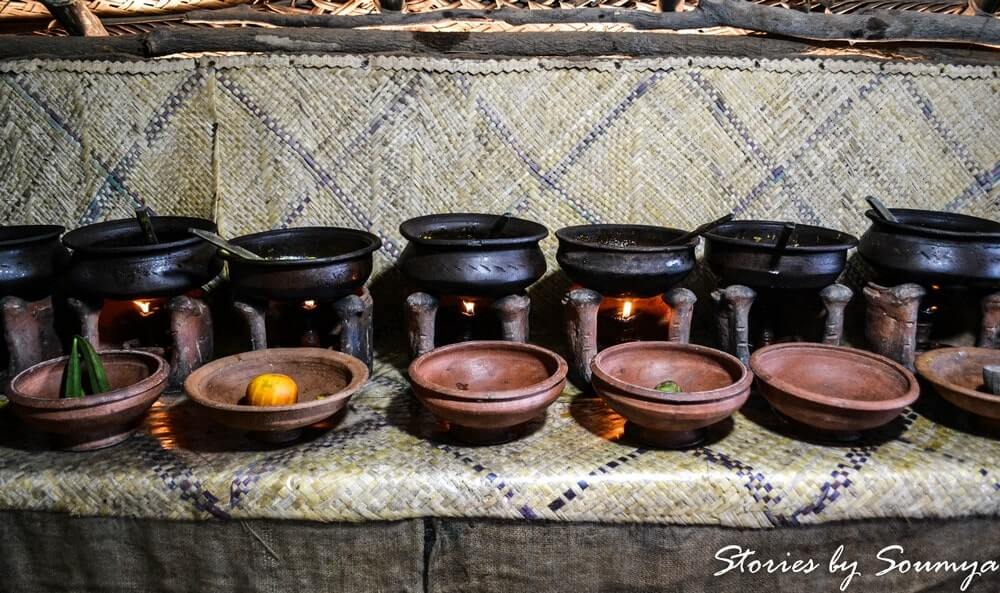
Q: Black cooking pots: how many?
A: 7